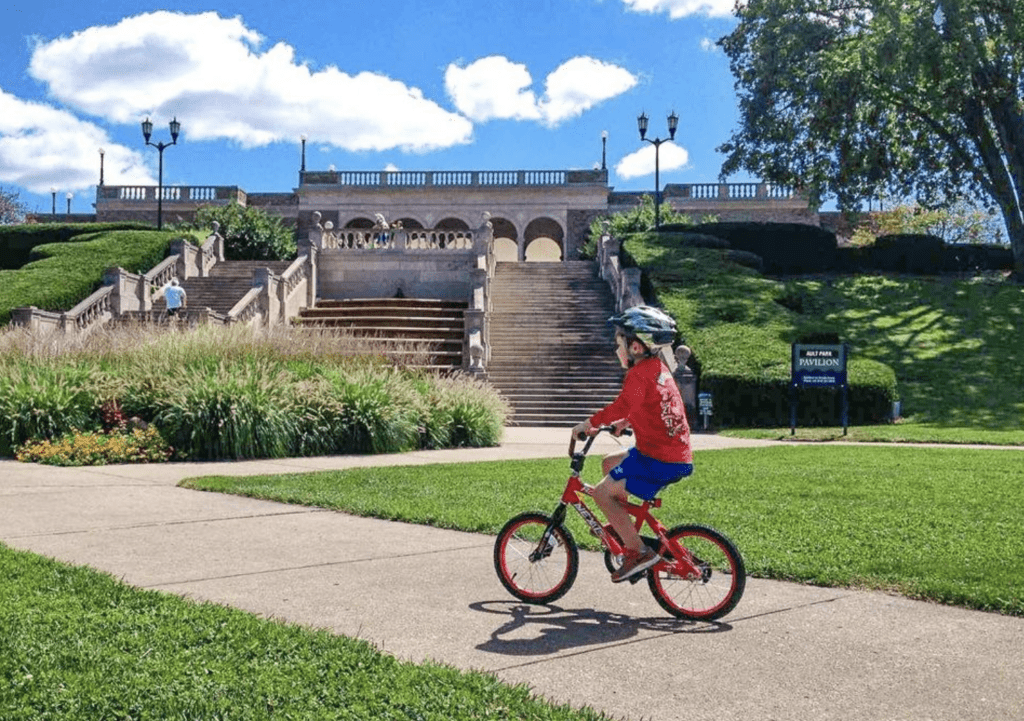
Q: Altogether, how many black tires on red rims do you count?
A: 2